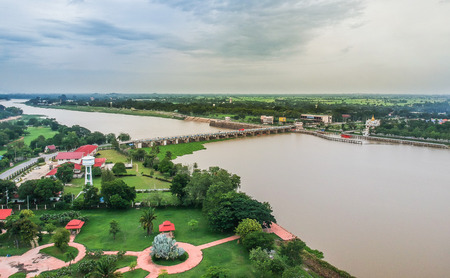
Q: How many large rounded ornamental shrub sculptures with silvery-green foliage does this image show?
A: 1